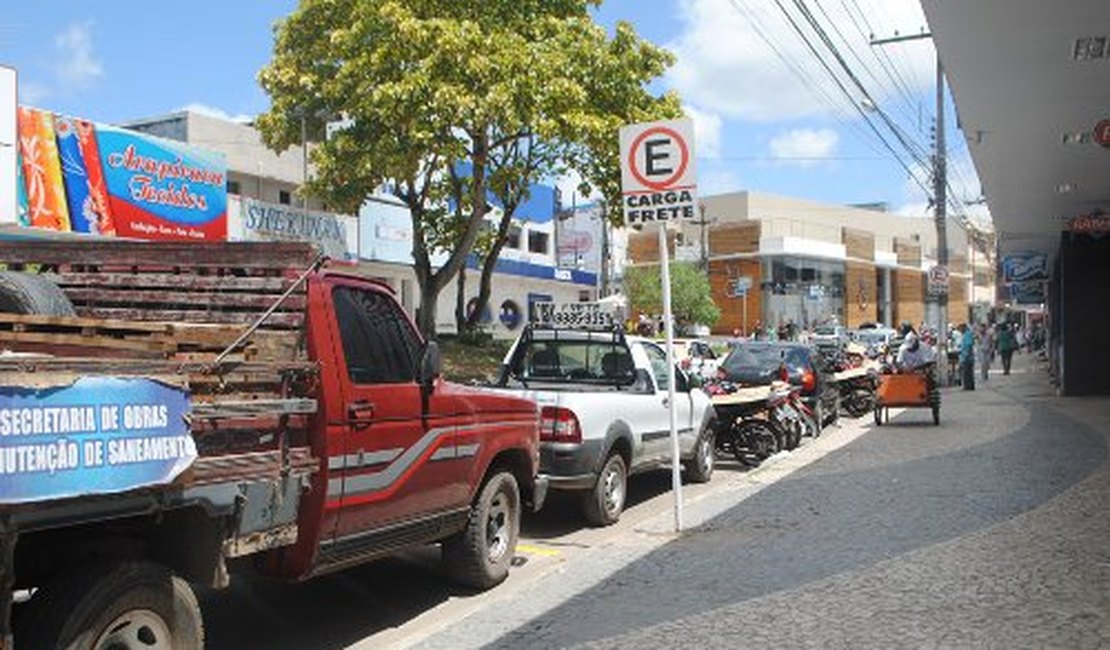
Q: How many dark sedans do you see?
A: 1